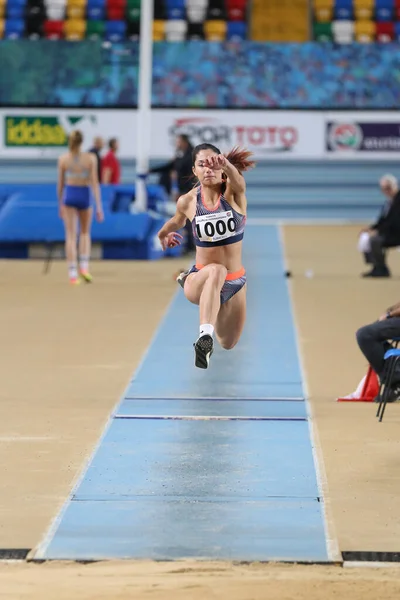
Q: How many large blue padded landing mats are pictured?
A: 1